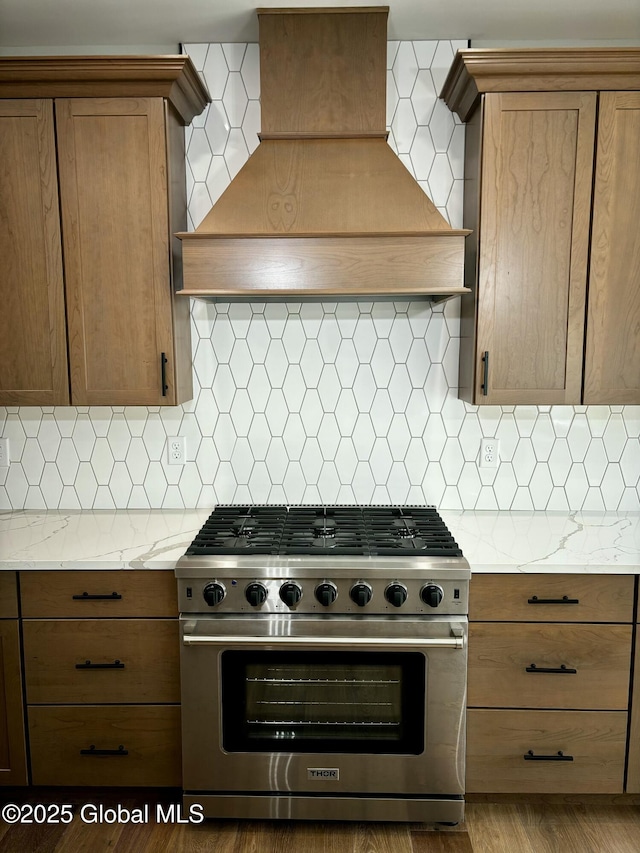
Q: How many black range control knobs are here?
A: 7